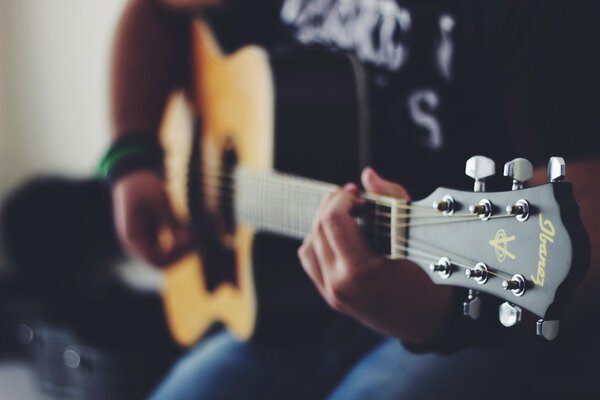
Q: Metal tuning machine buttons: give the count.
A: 6